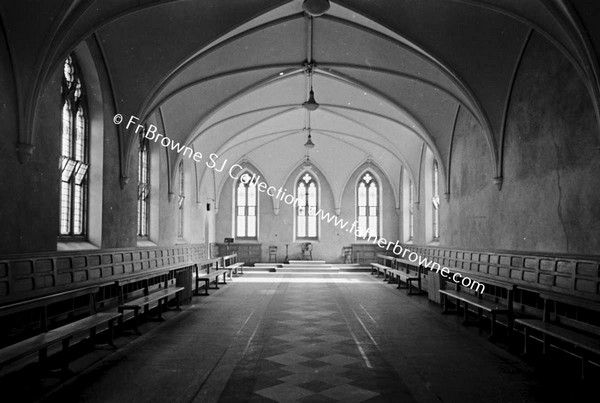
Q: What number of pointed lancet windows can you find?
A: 8